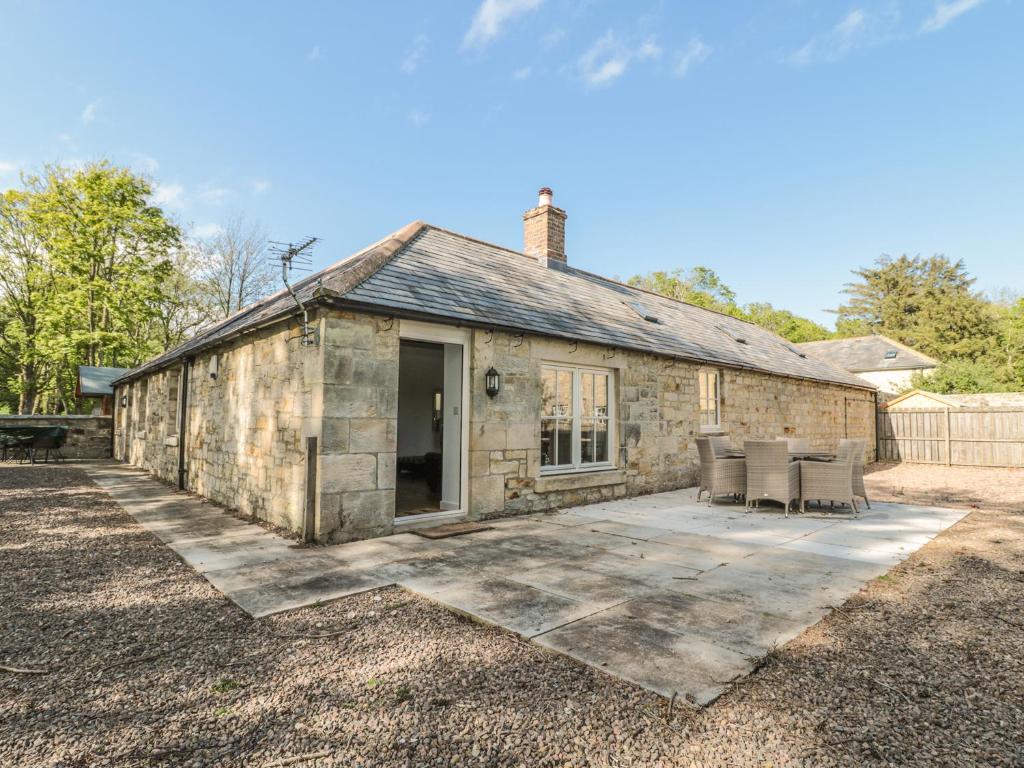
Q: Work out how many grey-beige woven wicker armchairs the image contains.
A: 6